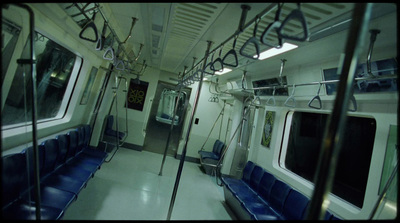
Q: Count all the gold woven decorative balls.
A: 0